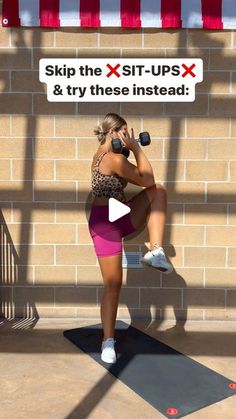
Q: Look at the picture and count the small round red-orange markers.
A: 2